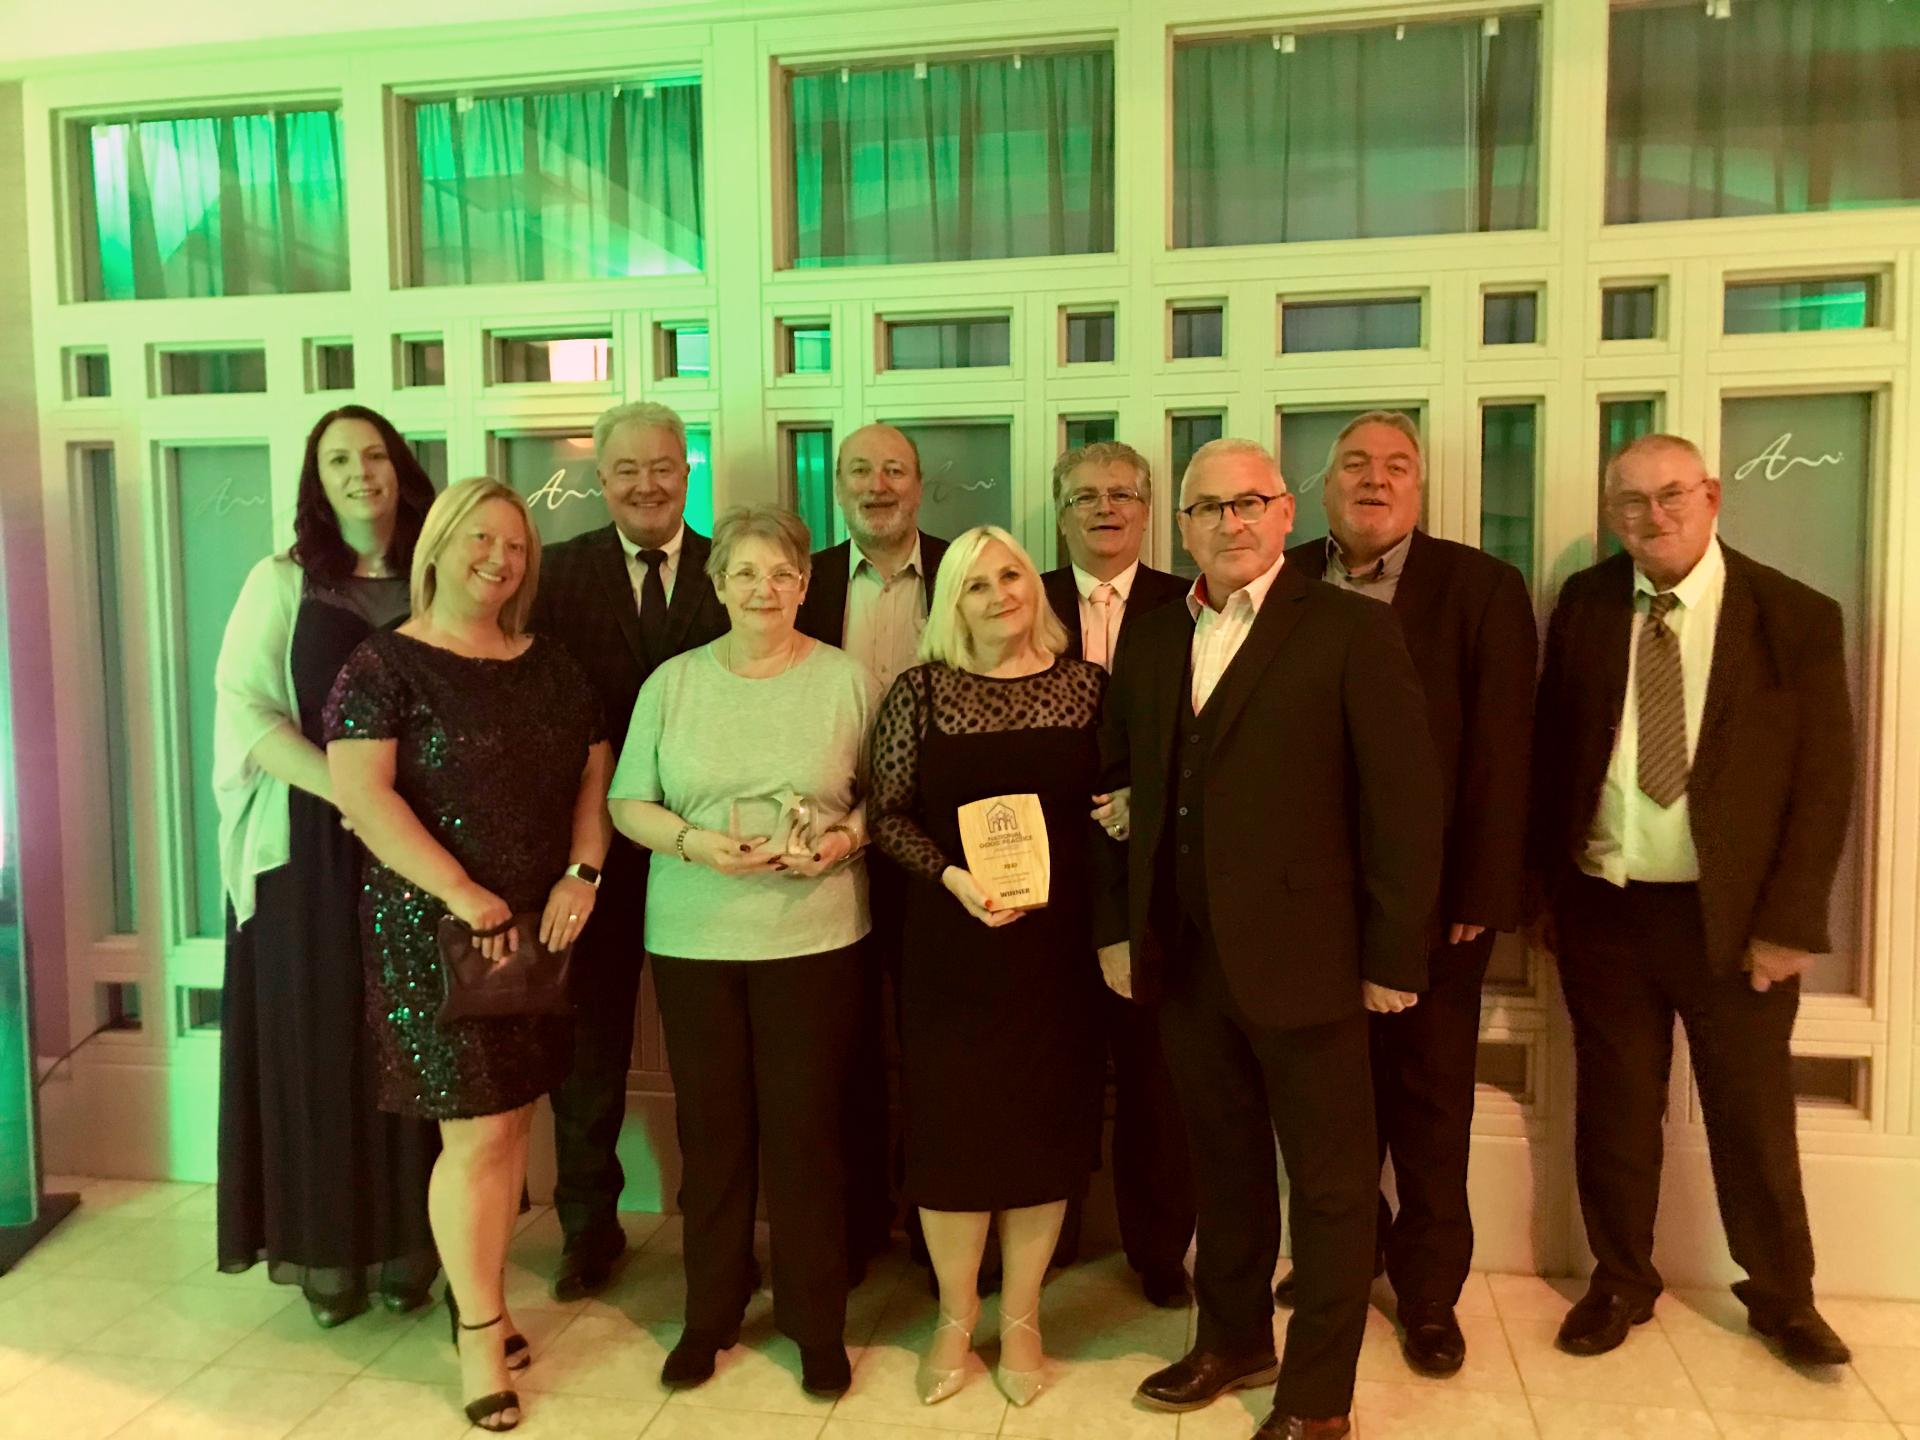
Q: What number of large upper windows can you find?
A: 5